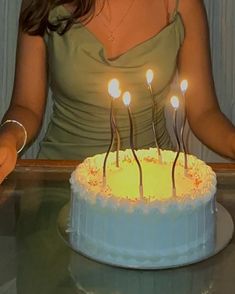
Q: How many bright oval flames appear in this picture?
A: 6